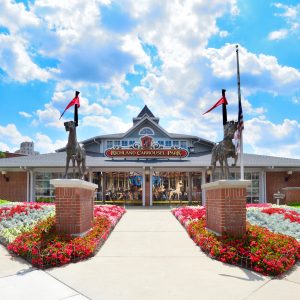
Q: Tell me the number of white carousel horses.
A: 1